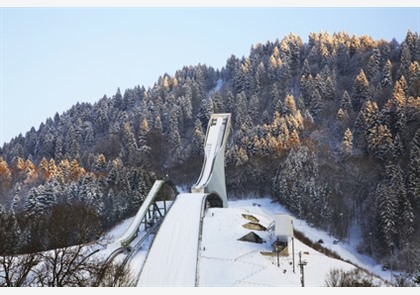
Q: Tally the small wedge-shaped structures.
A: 3